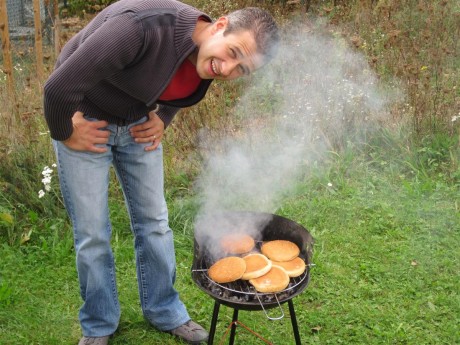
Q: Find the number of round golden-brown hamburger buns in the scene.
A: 6